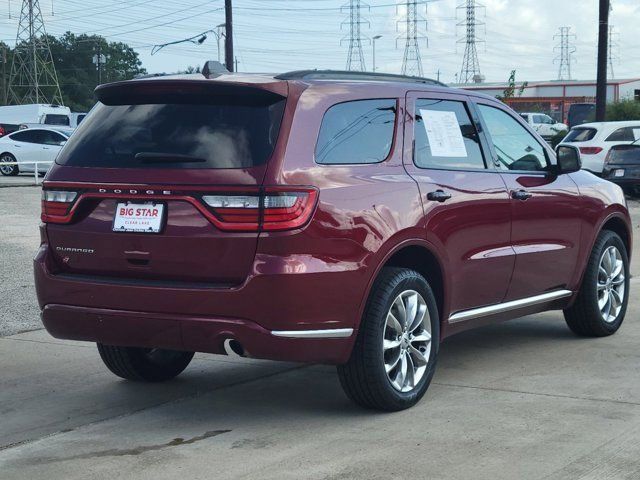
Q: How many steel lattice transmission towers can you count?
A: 6